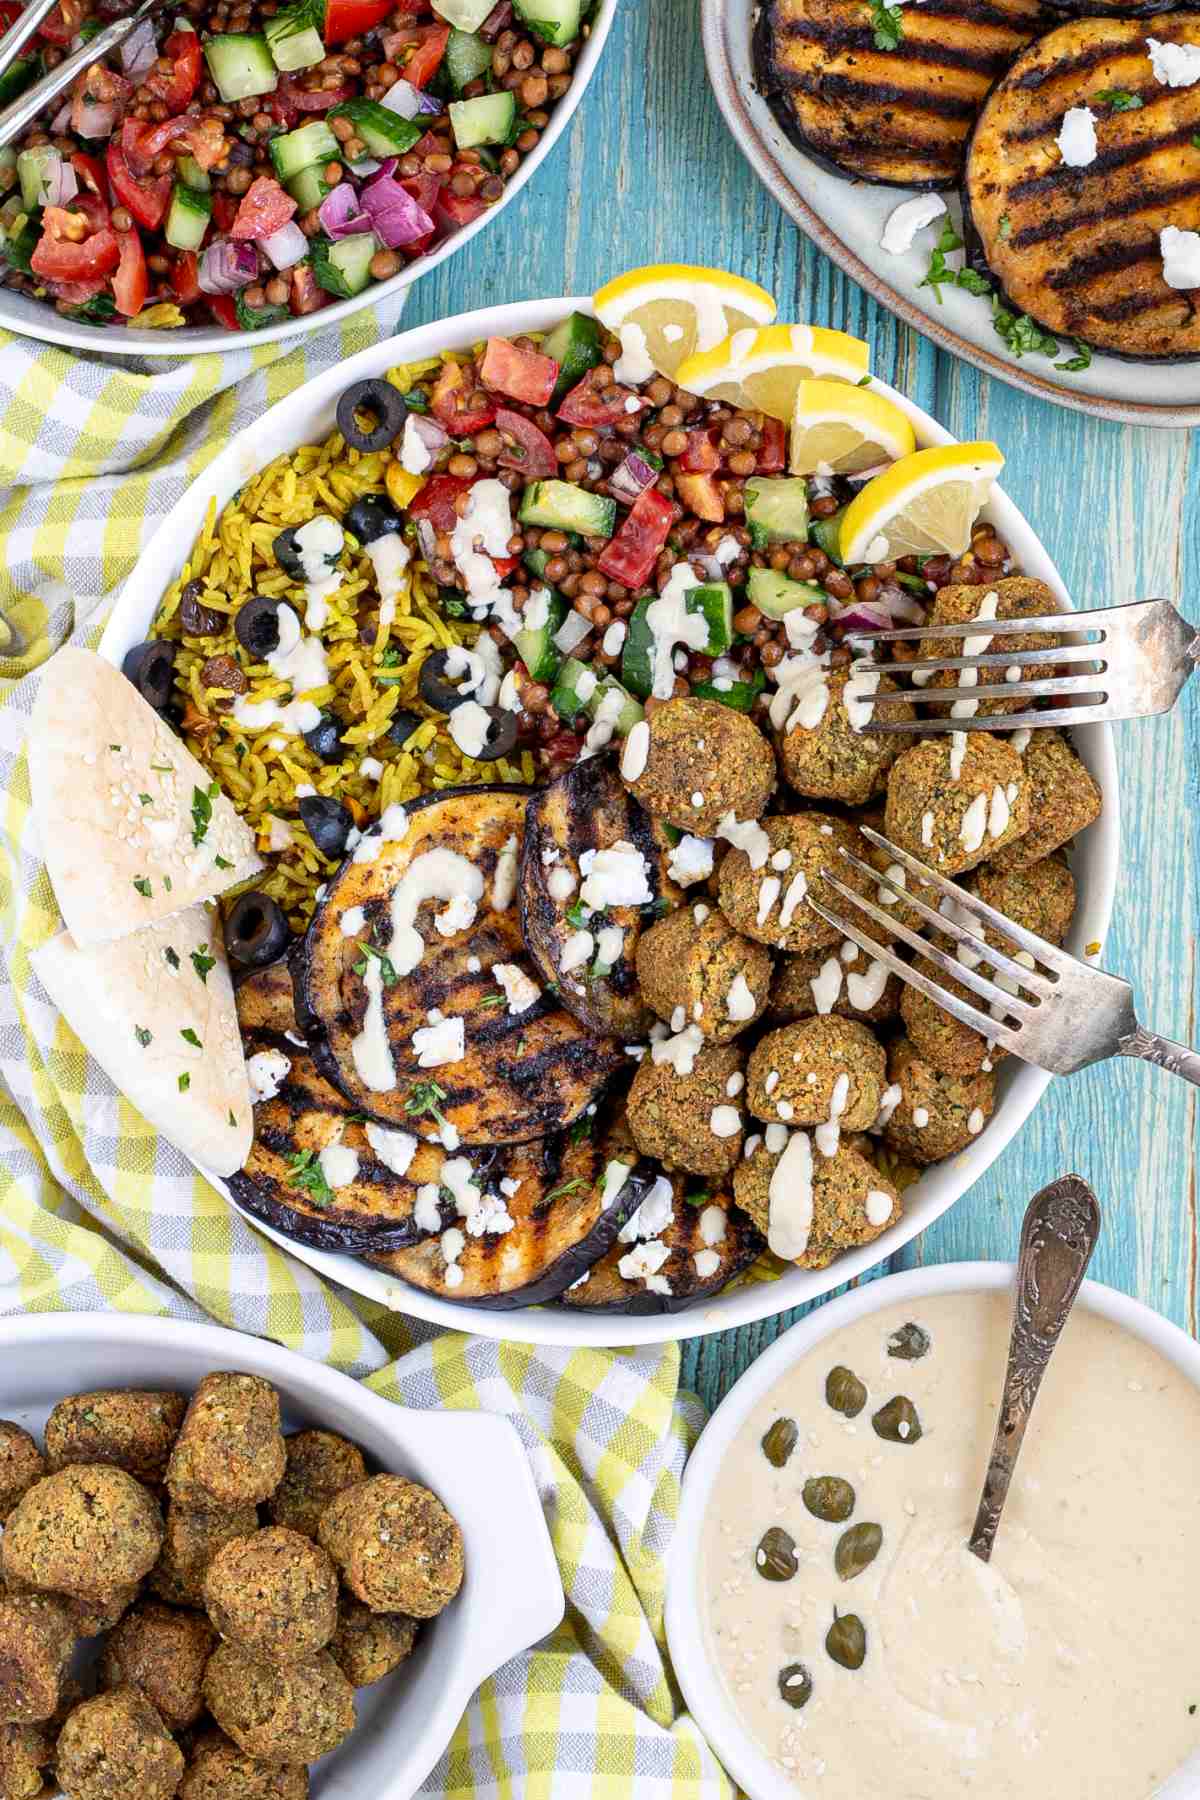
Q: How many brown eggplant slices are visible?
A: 8